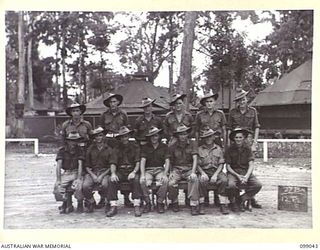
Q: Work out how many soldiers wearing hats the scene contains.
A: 13